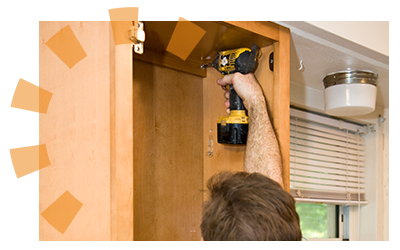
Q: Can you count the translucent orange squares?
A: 6